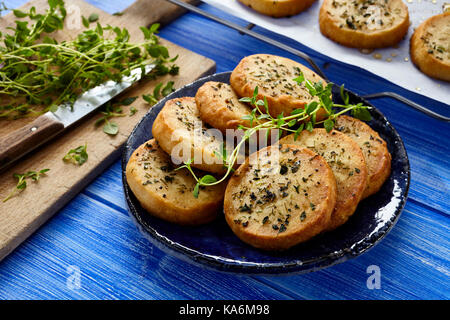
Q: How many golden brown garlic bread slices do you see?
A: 10